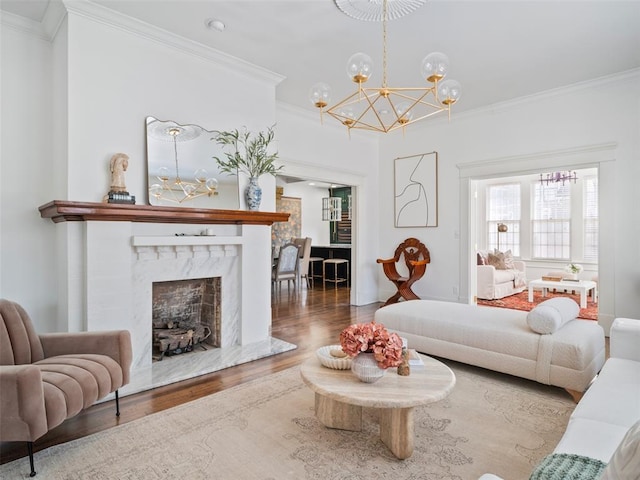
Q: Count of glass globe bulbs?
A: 6